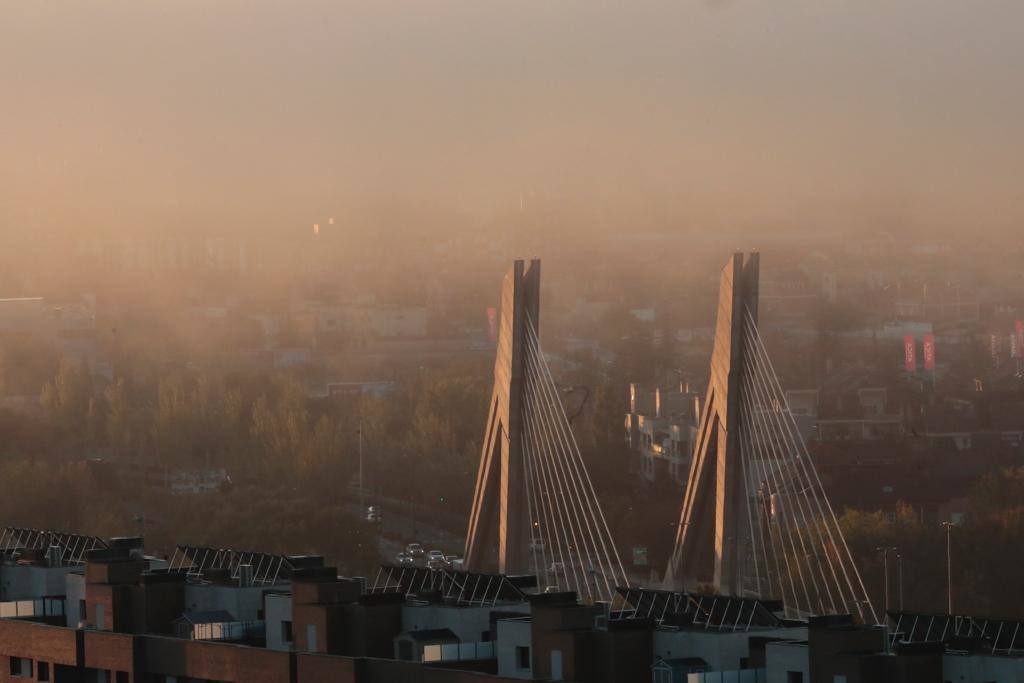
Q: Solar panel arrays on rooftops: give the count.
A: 5